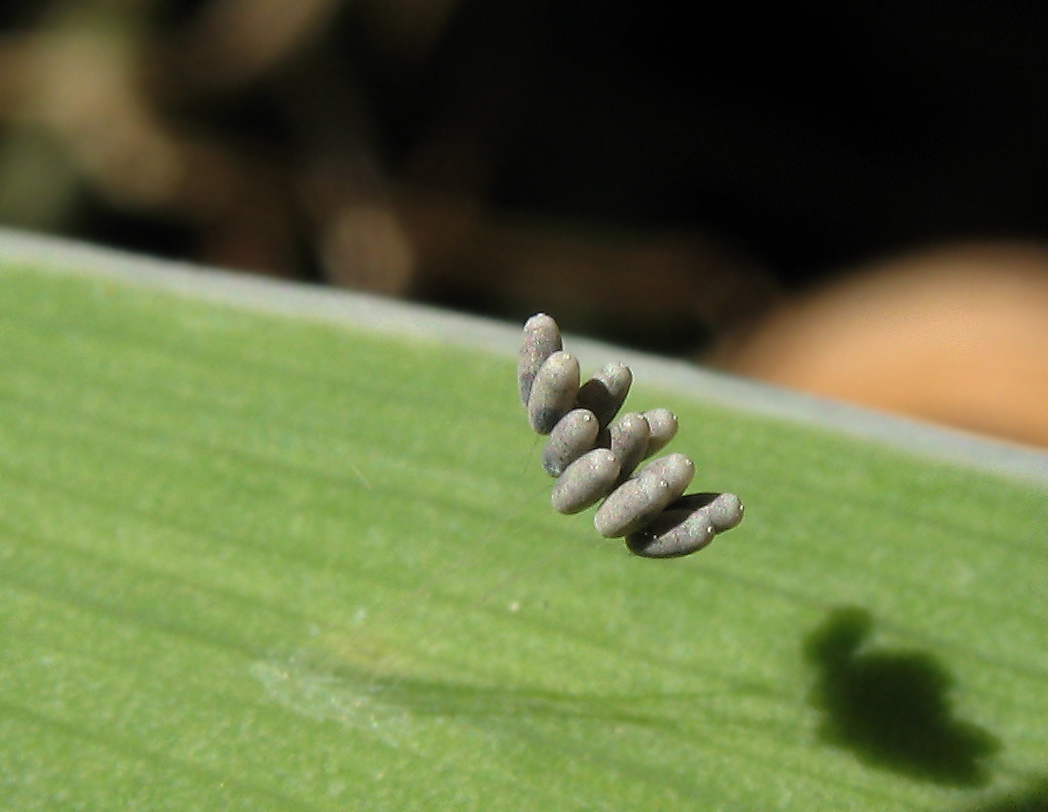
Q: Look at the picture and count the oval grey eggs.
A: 11